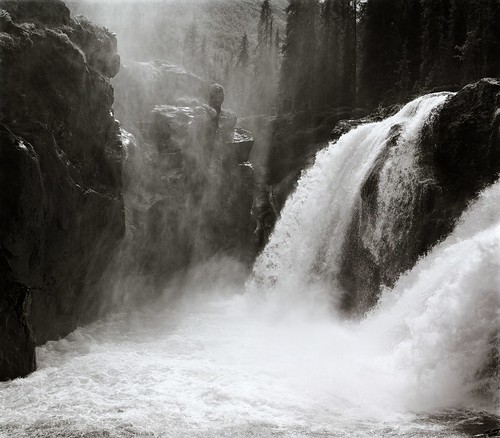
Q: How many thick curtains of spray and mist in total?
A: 2